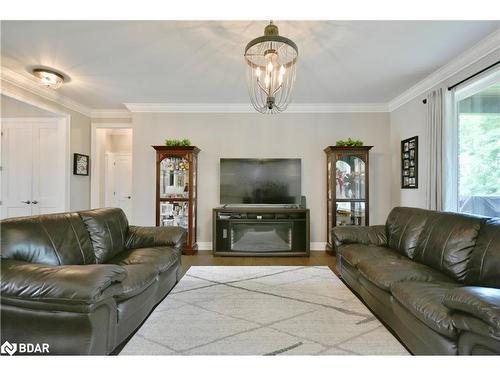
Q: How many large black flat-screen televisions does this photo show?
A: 1